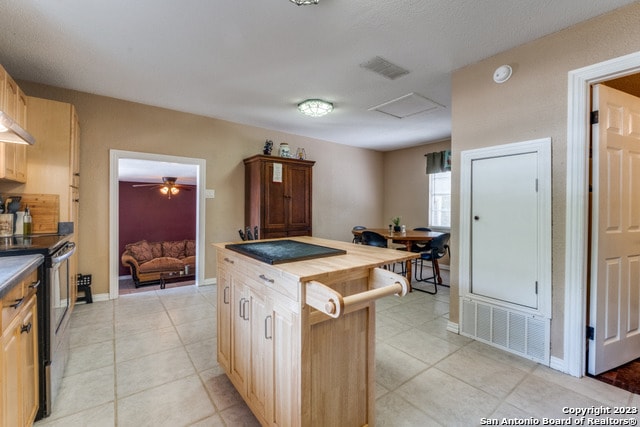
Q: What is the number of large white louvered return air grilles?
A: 1